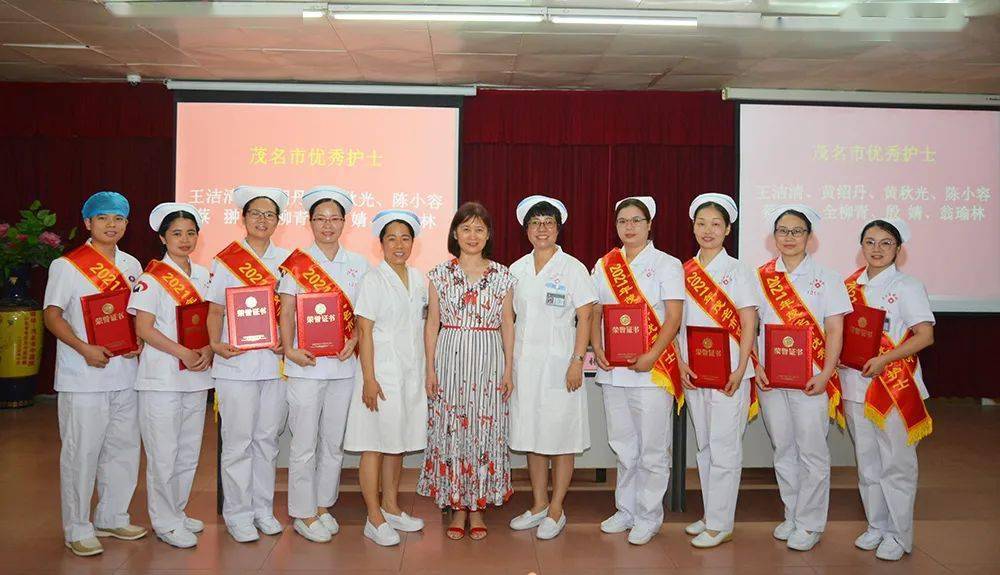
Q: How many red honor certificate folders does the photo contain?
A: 8